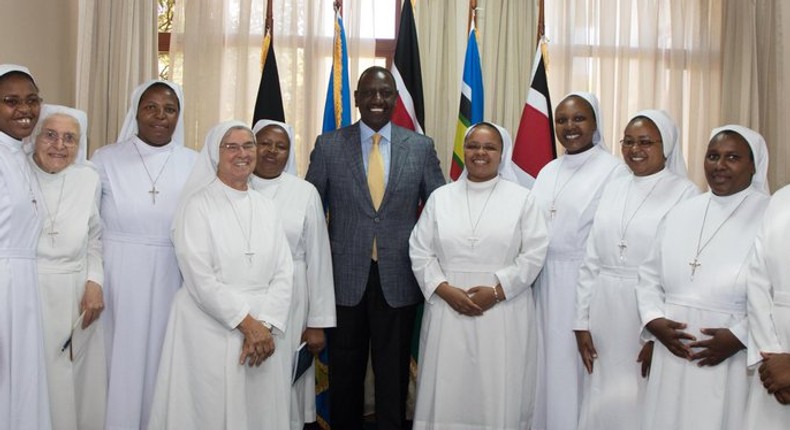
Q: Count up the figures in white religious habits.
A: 10